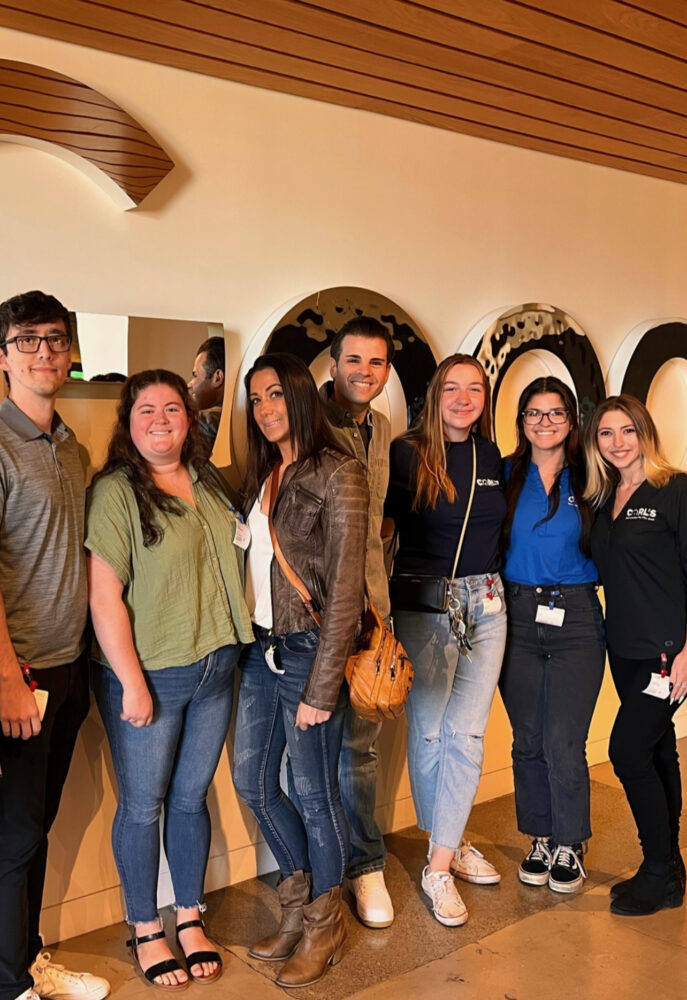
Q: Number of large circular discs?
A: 3